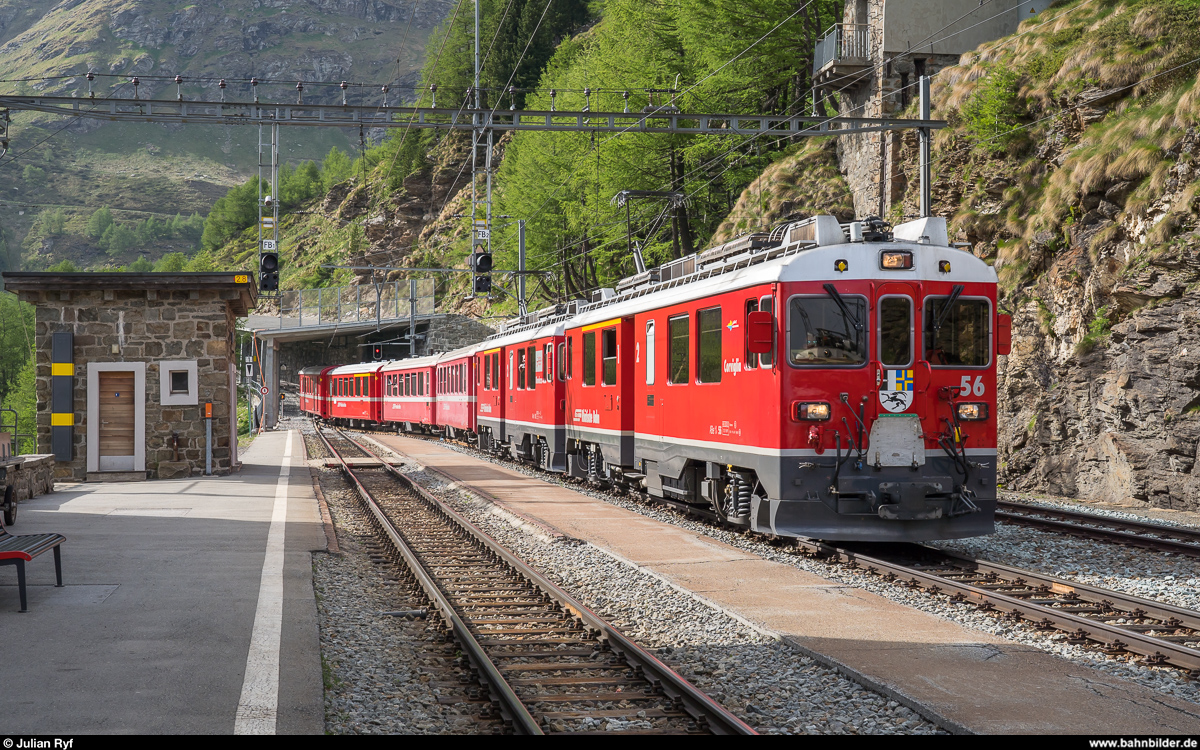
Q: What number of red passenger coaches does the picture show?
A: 4